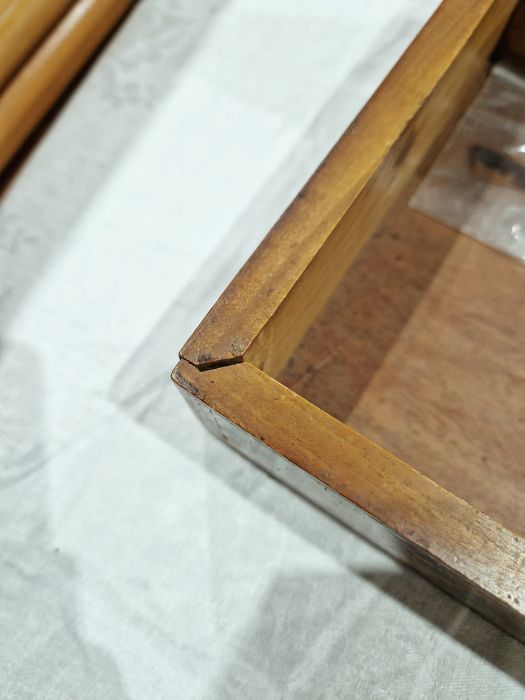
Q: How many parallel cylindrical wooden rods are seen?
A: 2